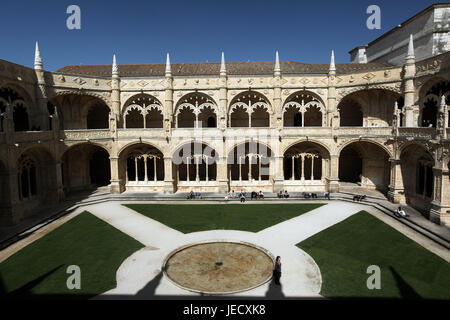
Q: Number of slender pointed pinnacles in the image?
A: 7